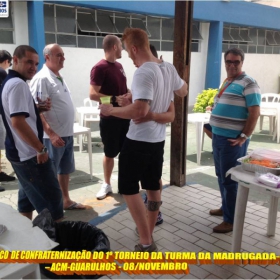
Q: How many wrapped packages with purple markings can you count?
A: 1